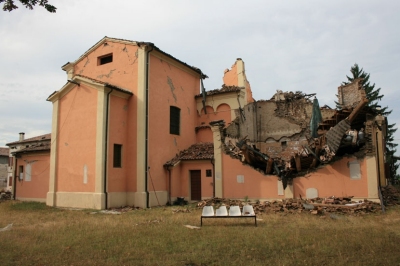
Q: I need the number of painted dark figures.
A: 0